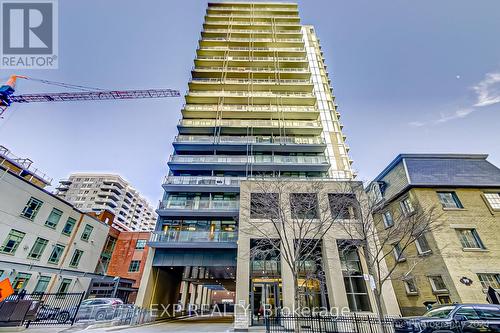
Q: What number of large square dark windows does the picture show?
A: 3